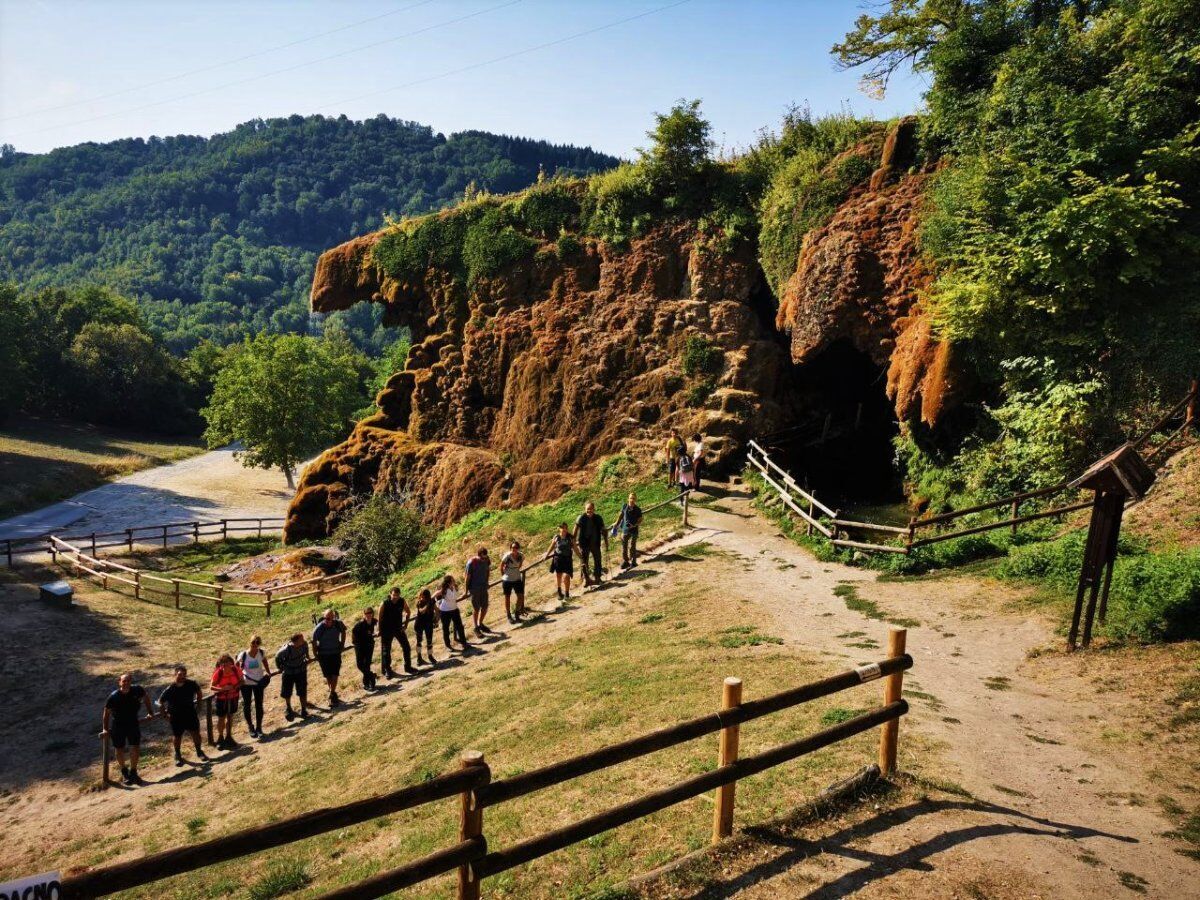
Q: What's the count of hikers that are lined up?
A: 15